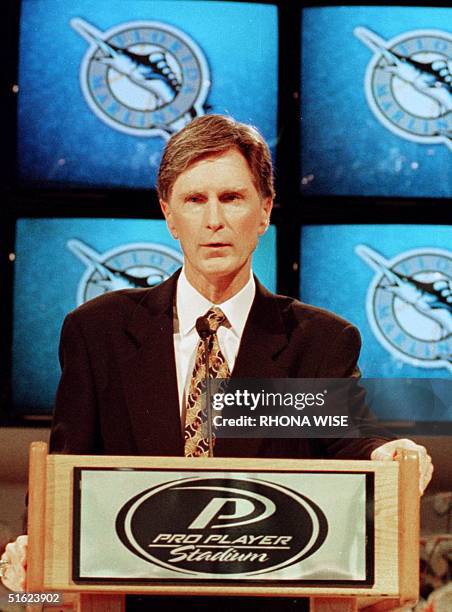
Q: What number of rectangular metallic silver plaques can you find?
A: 1